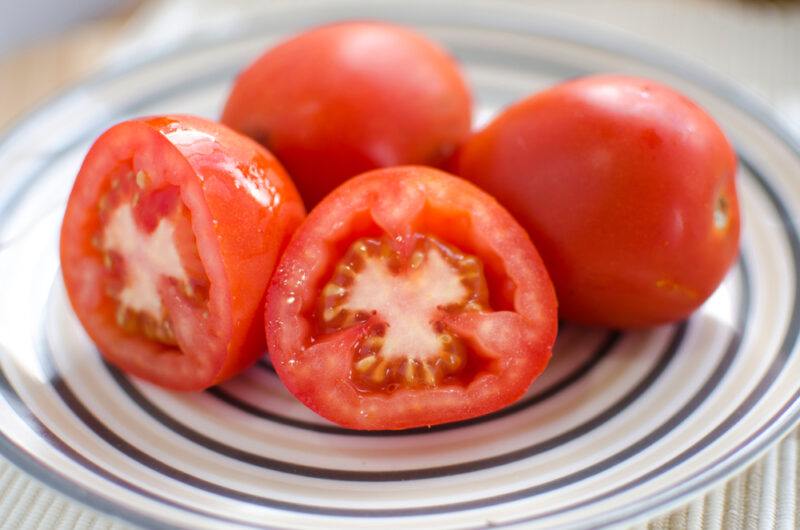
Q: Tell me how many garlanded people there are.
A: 0